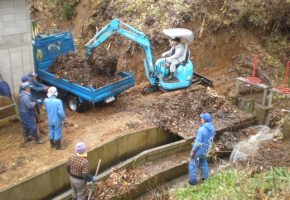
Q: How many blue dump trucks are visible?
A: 1